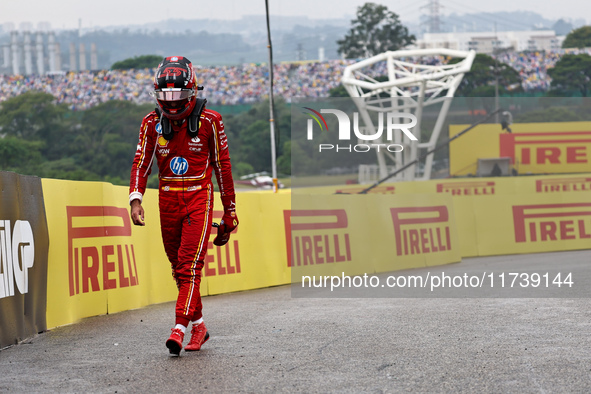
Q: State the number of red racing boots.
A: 2